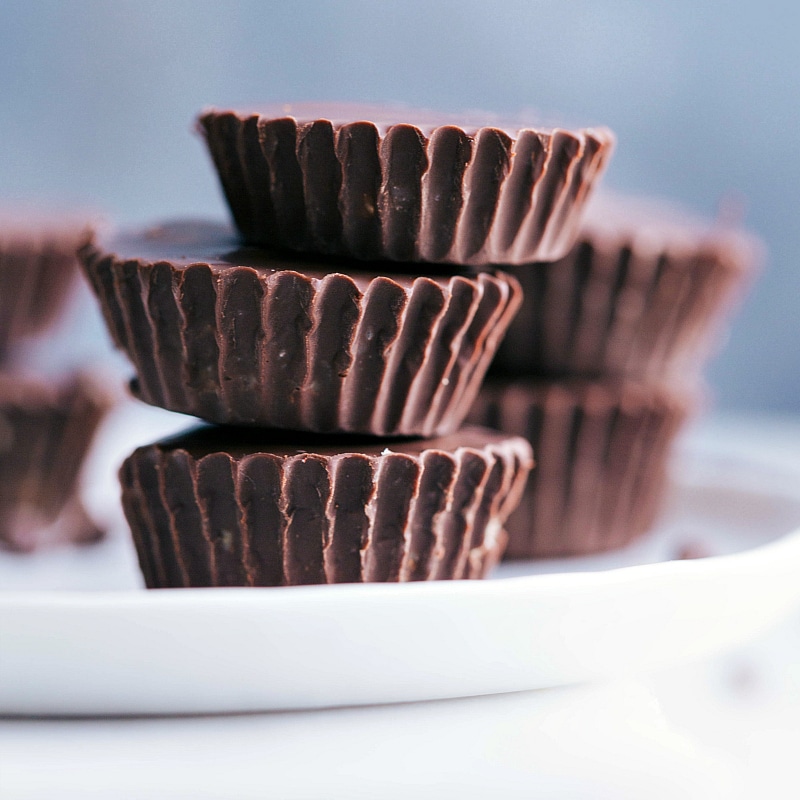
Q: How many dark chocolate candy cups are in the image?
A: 7